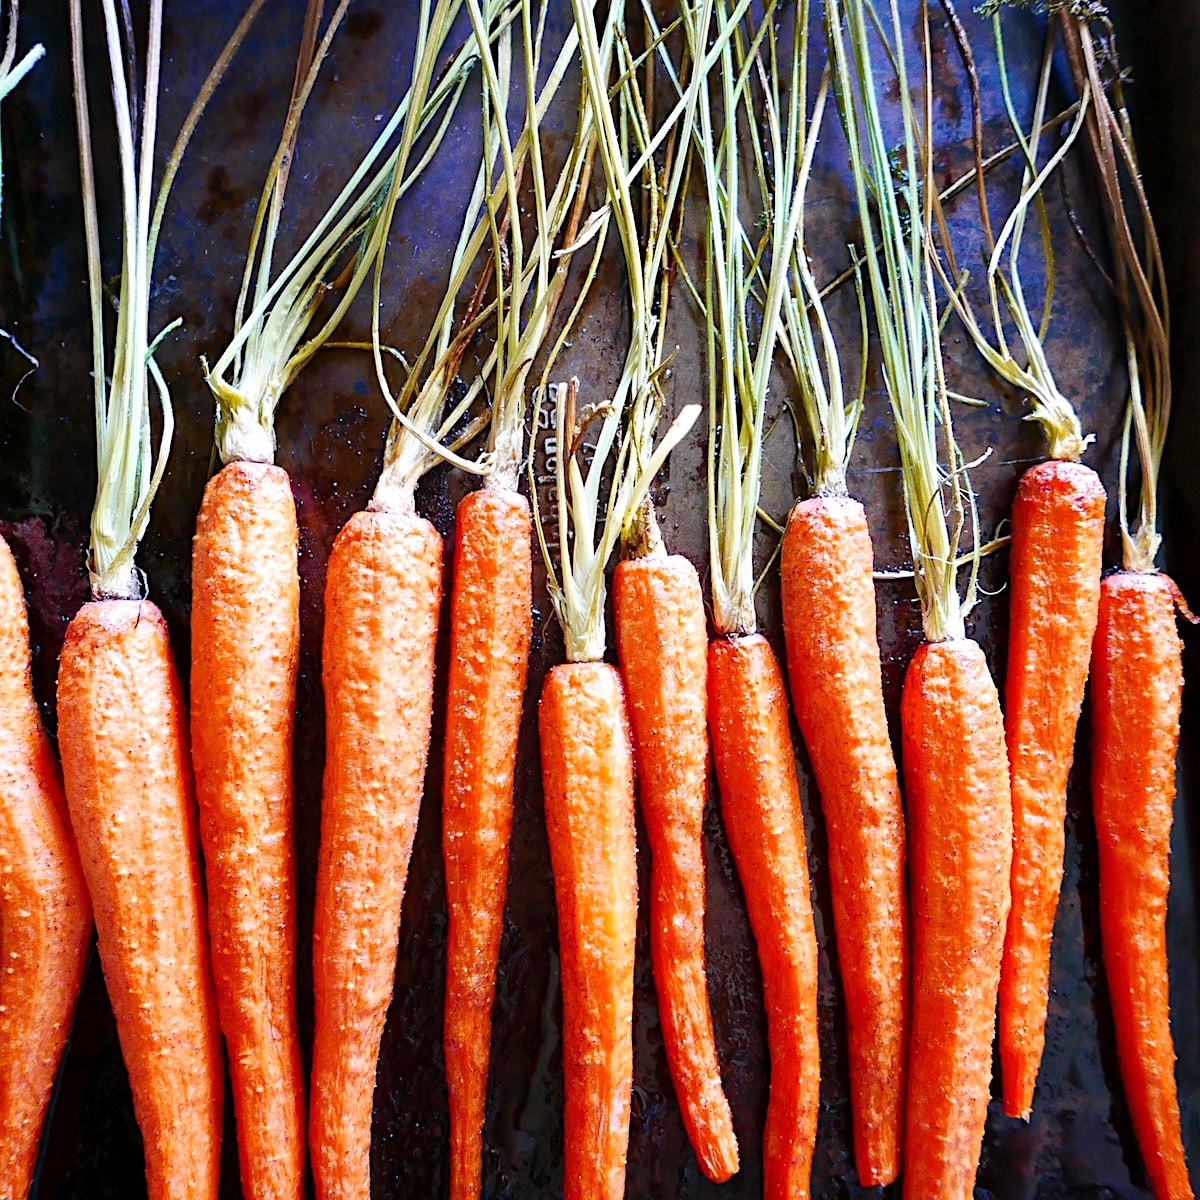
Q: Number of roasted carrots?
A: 12